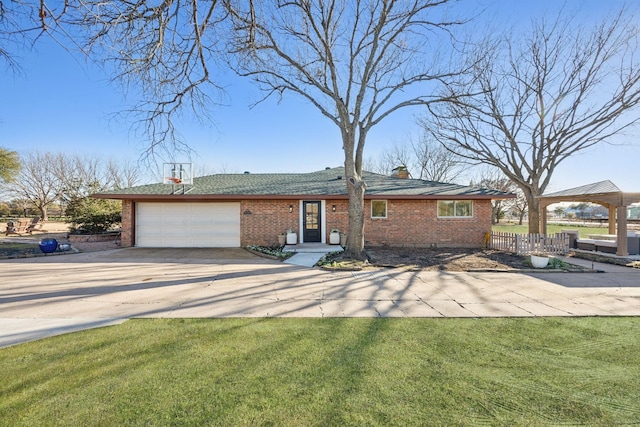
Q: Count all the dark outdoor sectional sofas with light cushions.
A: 1